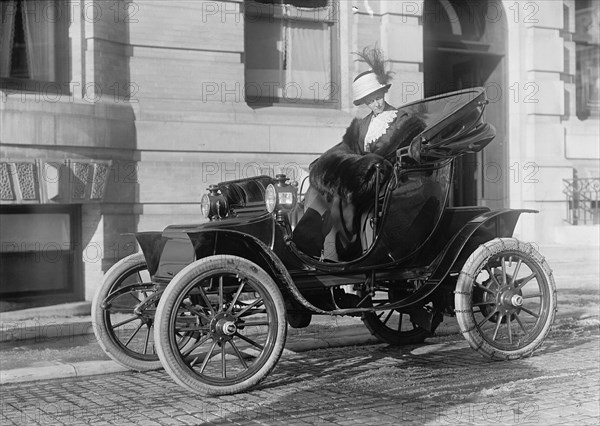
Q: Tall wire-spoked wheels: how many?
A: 4